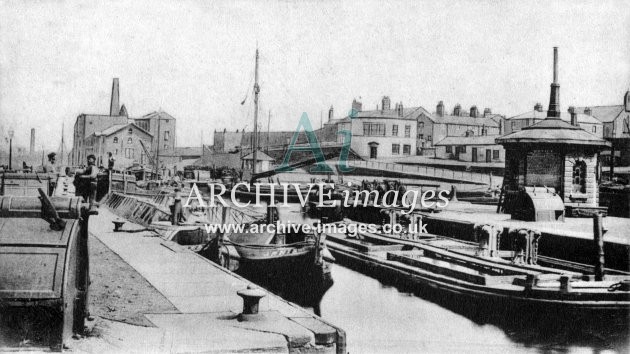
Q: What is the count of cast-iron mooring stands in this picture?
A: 2